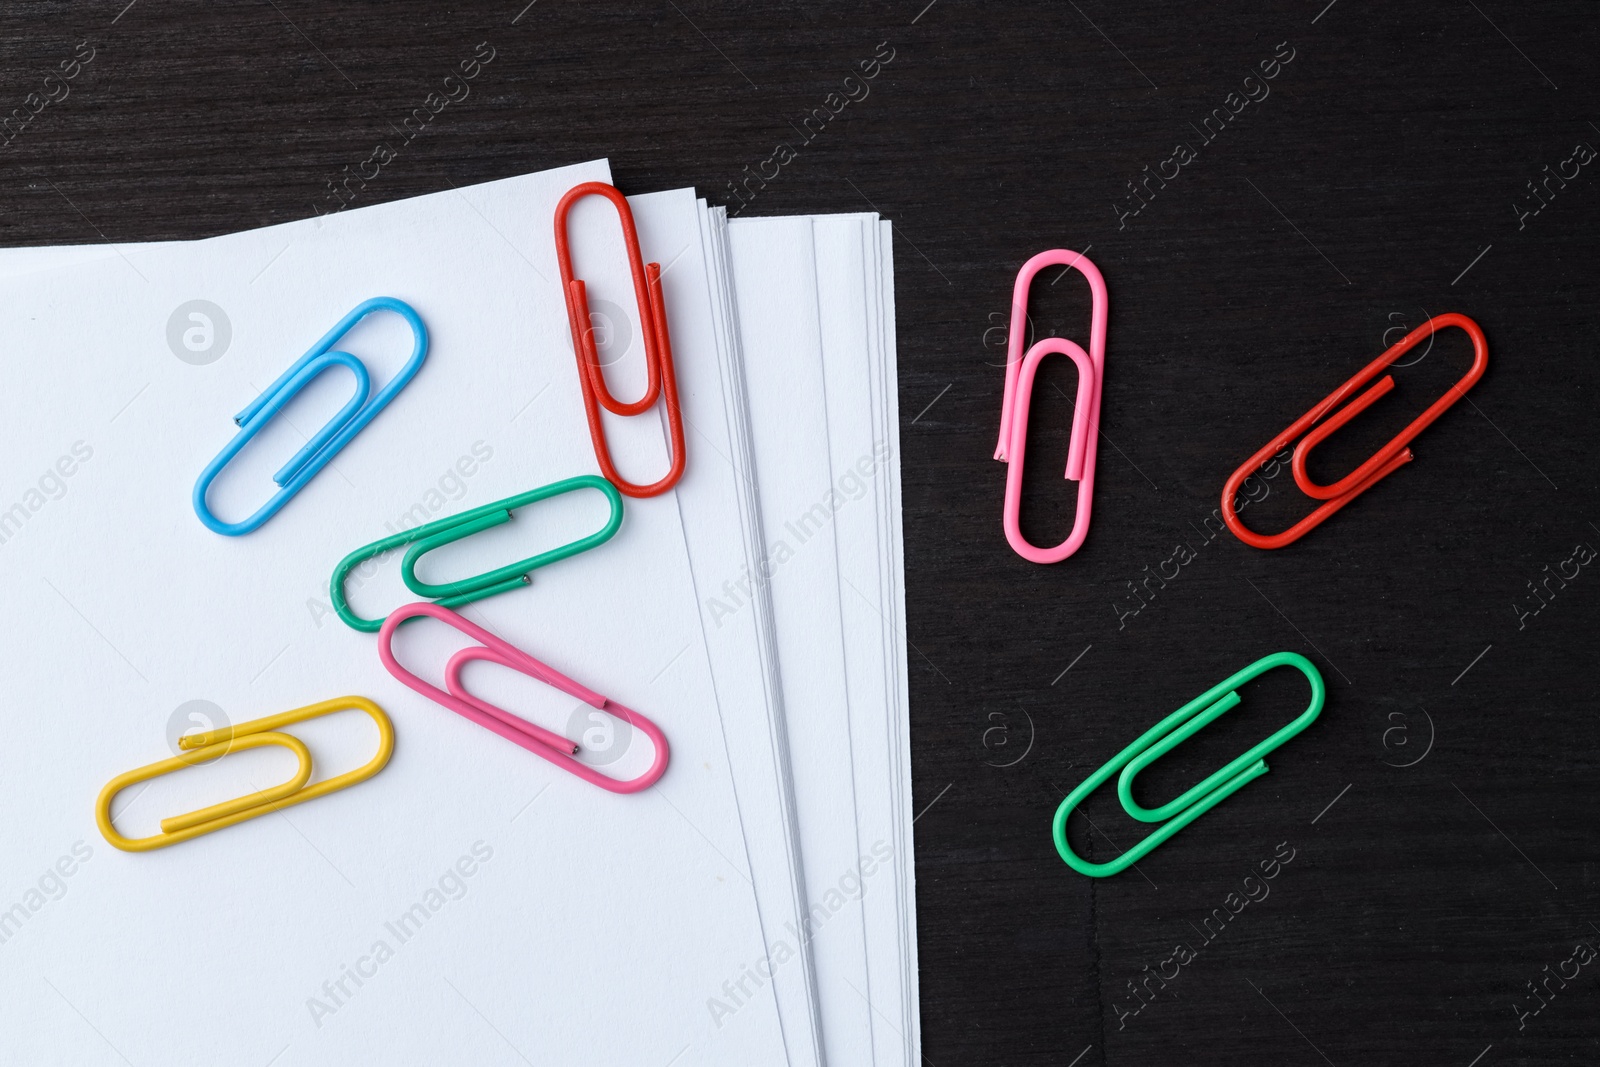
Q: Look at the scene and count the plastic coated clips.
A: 8